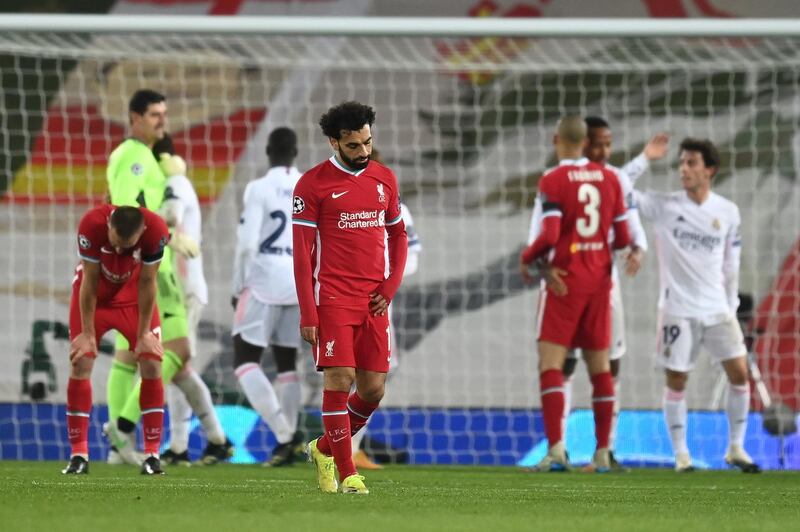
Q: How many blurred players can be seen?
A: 8